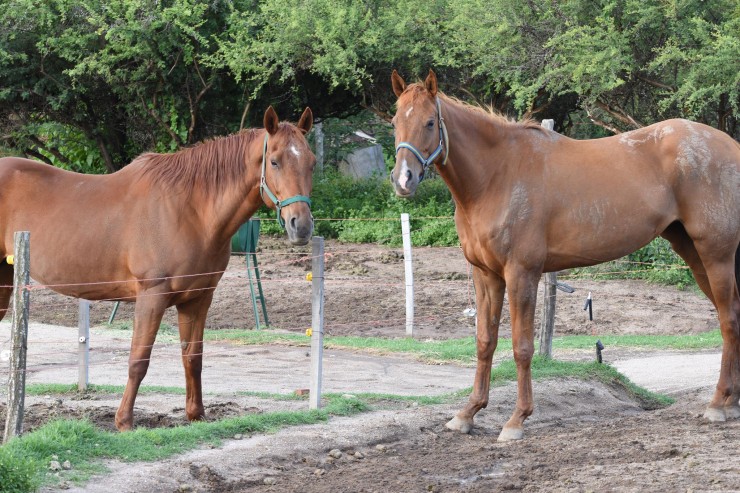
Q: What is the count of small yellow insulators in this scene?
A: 3